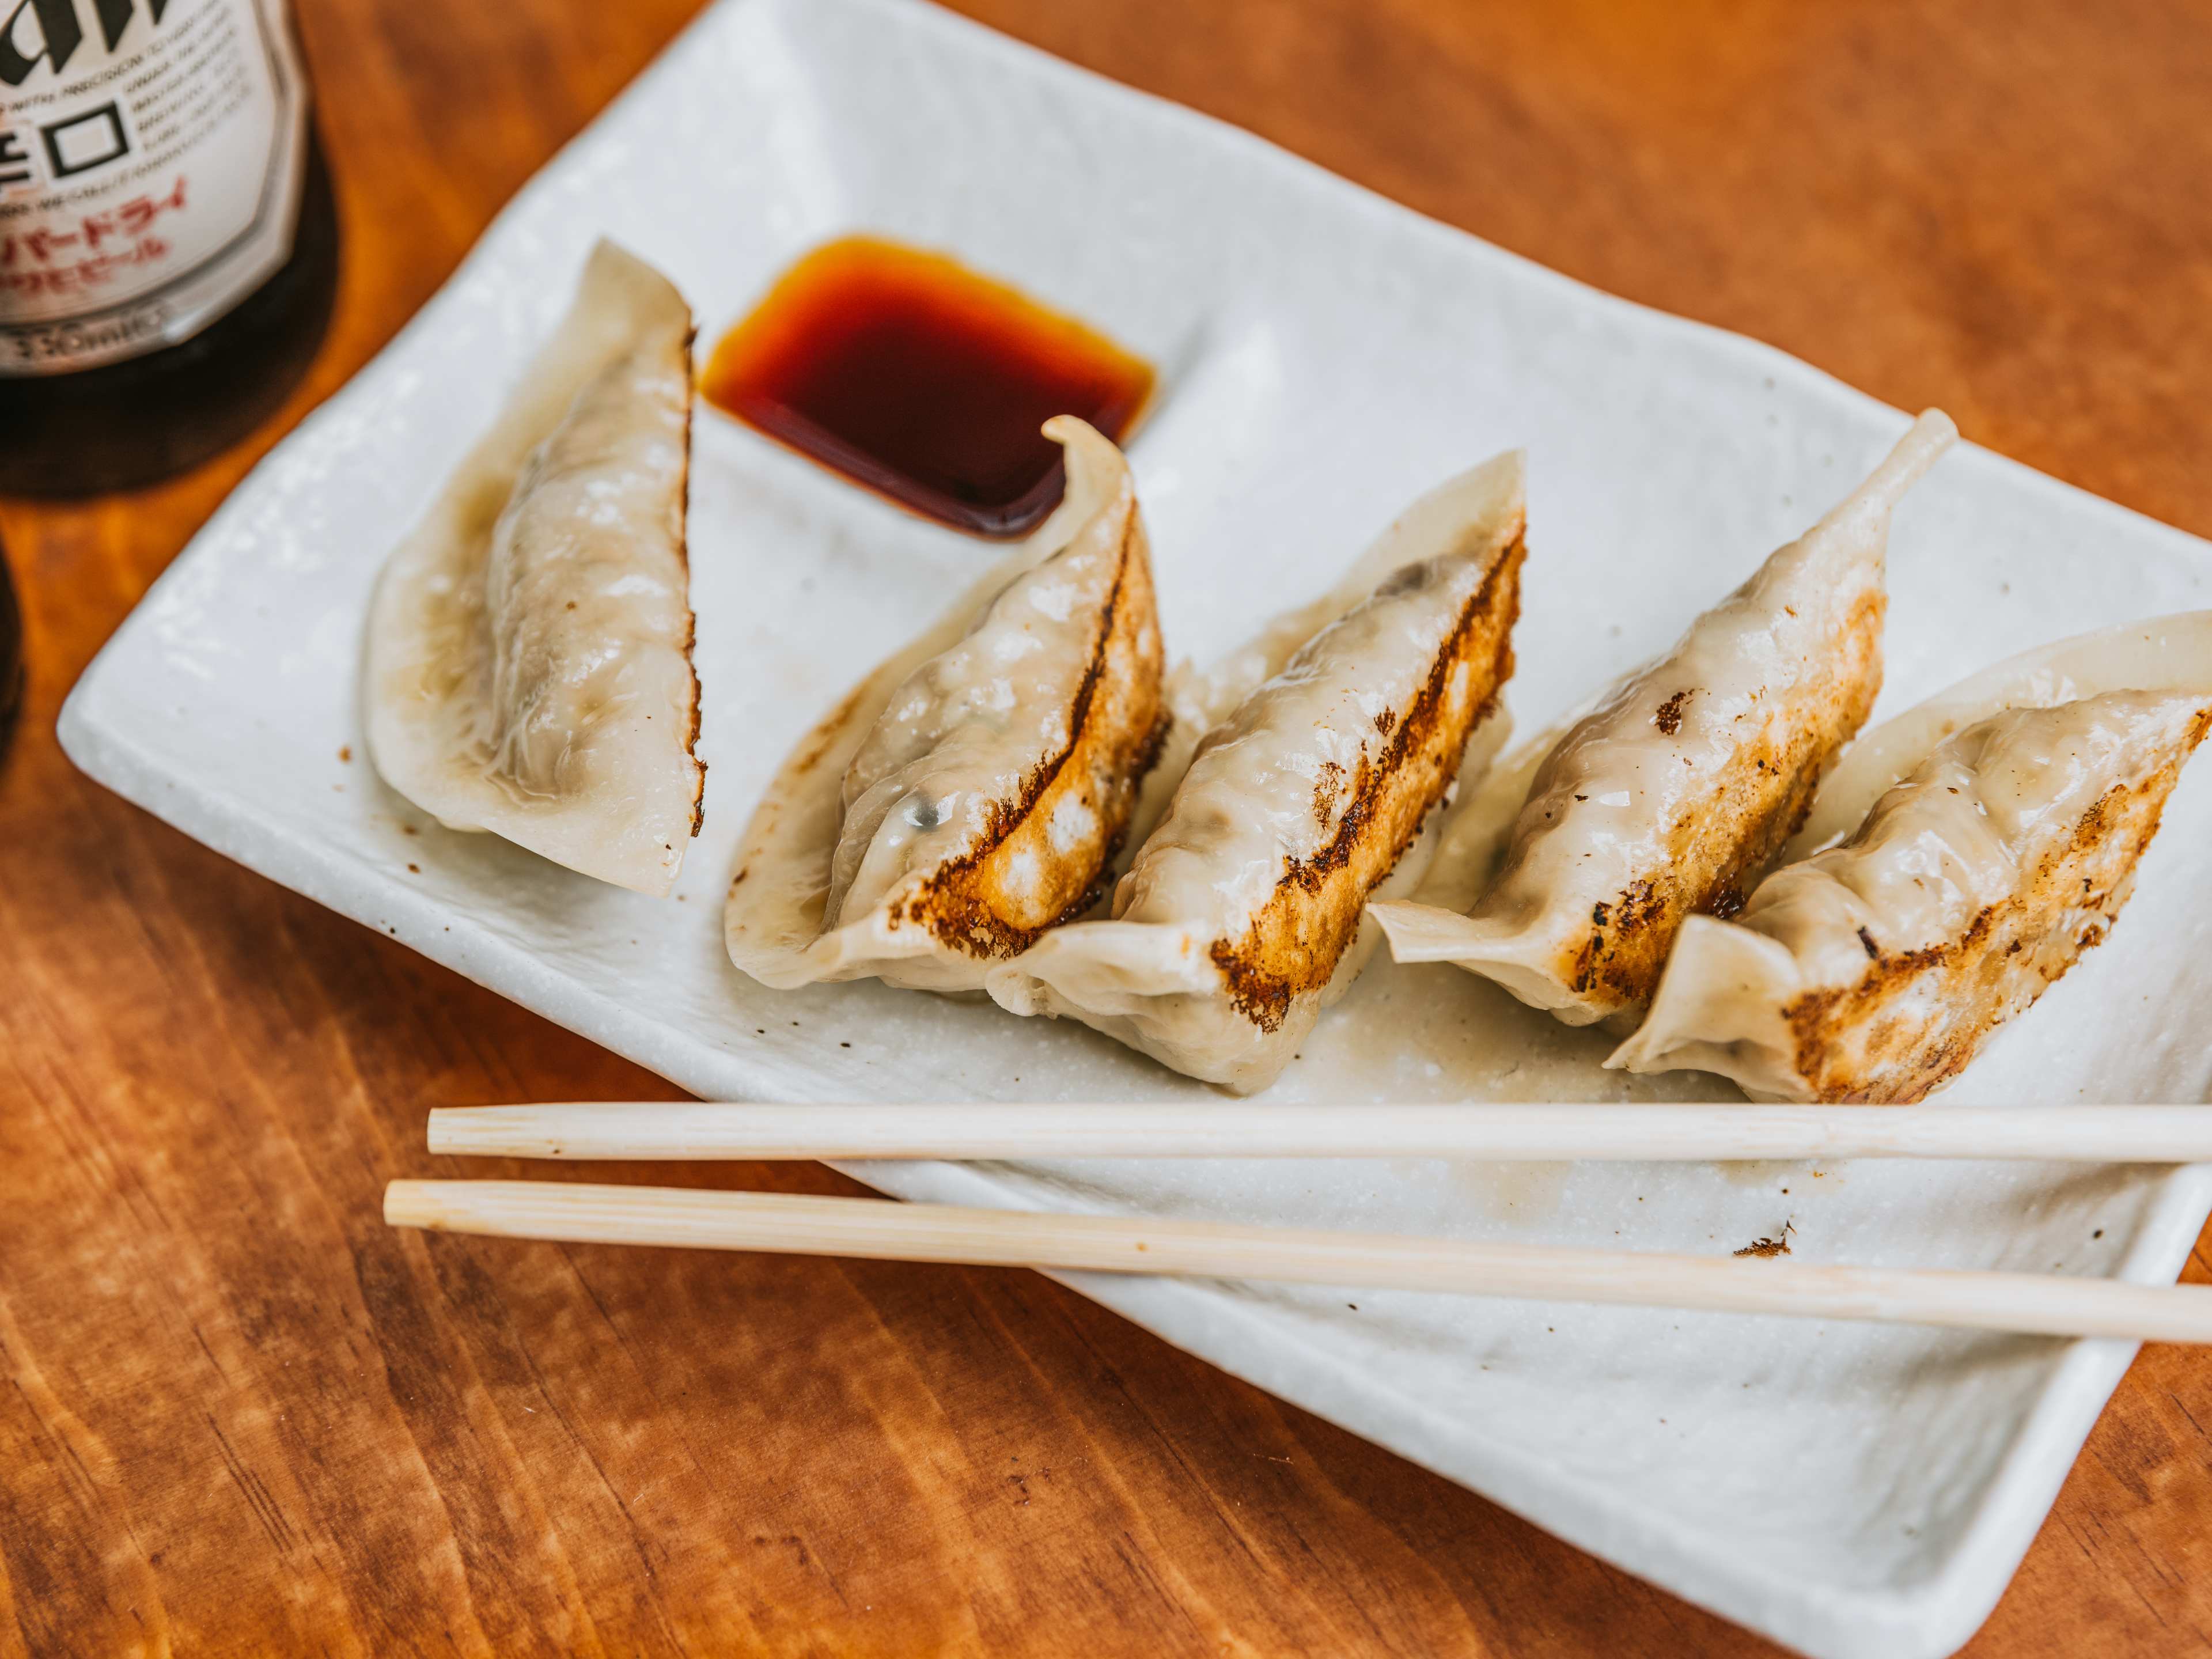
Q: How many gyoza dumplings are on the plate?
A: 5